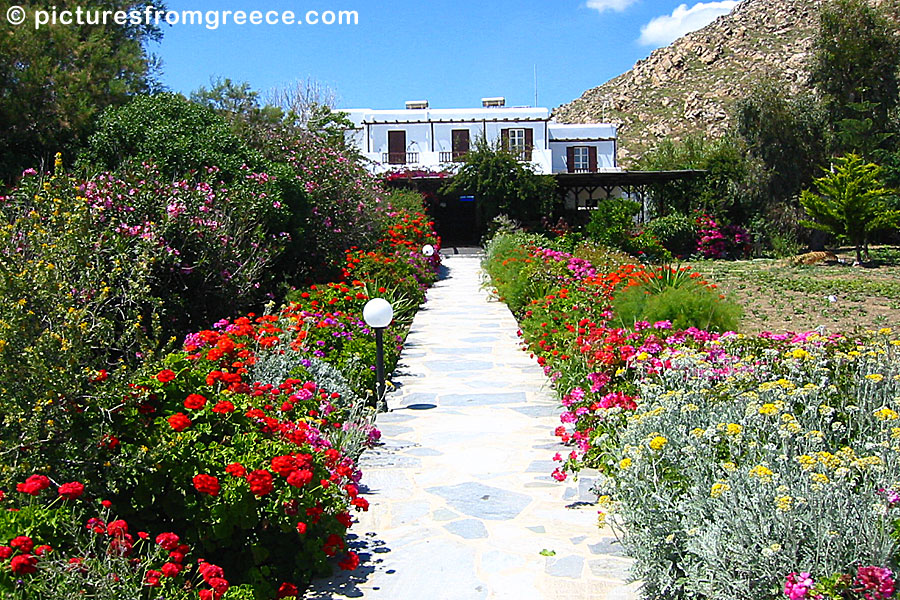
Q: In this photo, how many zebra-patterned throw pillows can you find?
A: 0